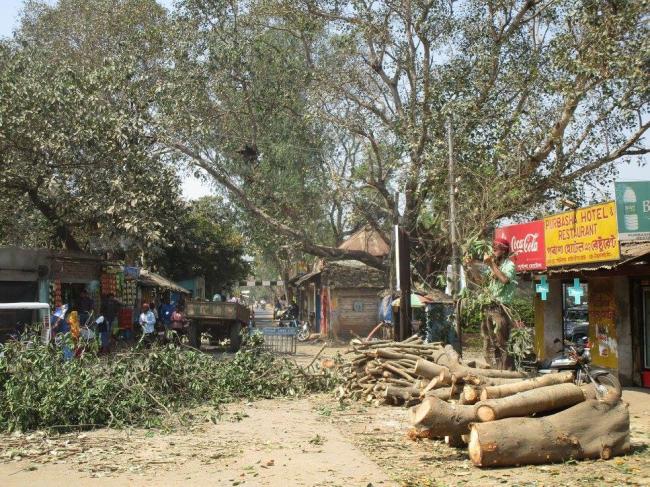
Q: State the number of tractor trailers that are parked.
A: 1